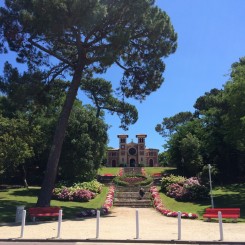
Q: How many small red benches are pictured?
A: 2